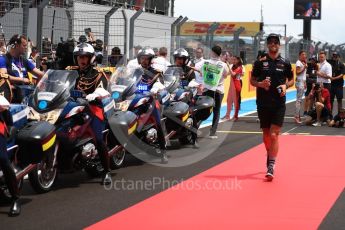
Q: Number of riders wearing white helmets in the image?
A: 3